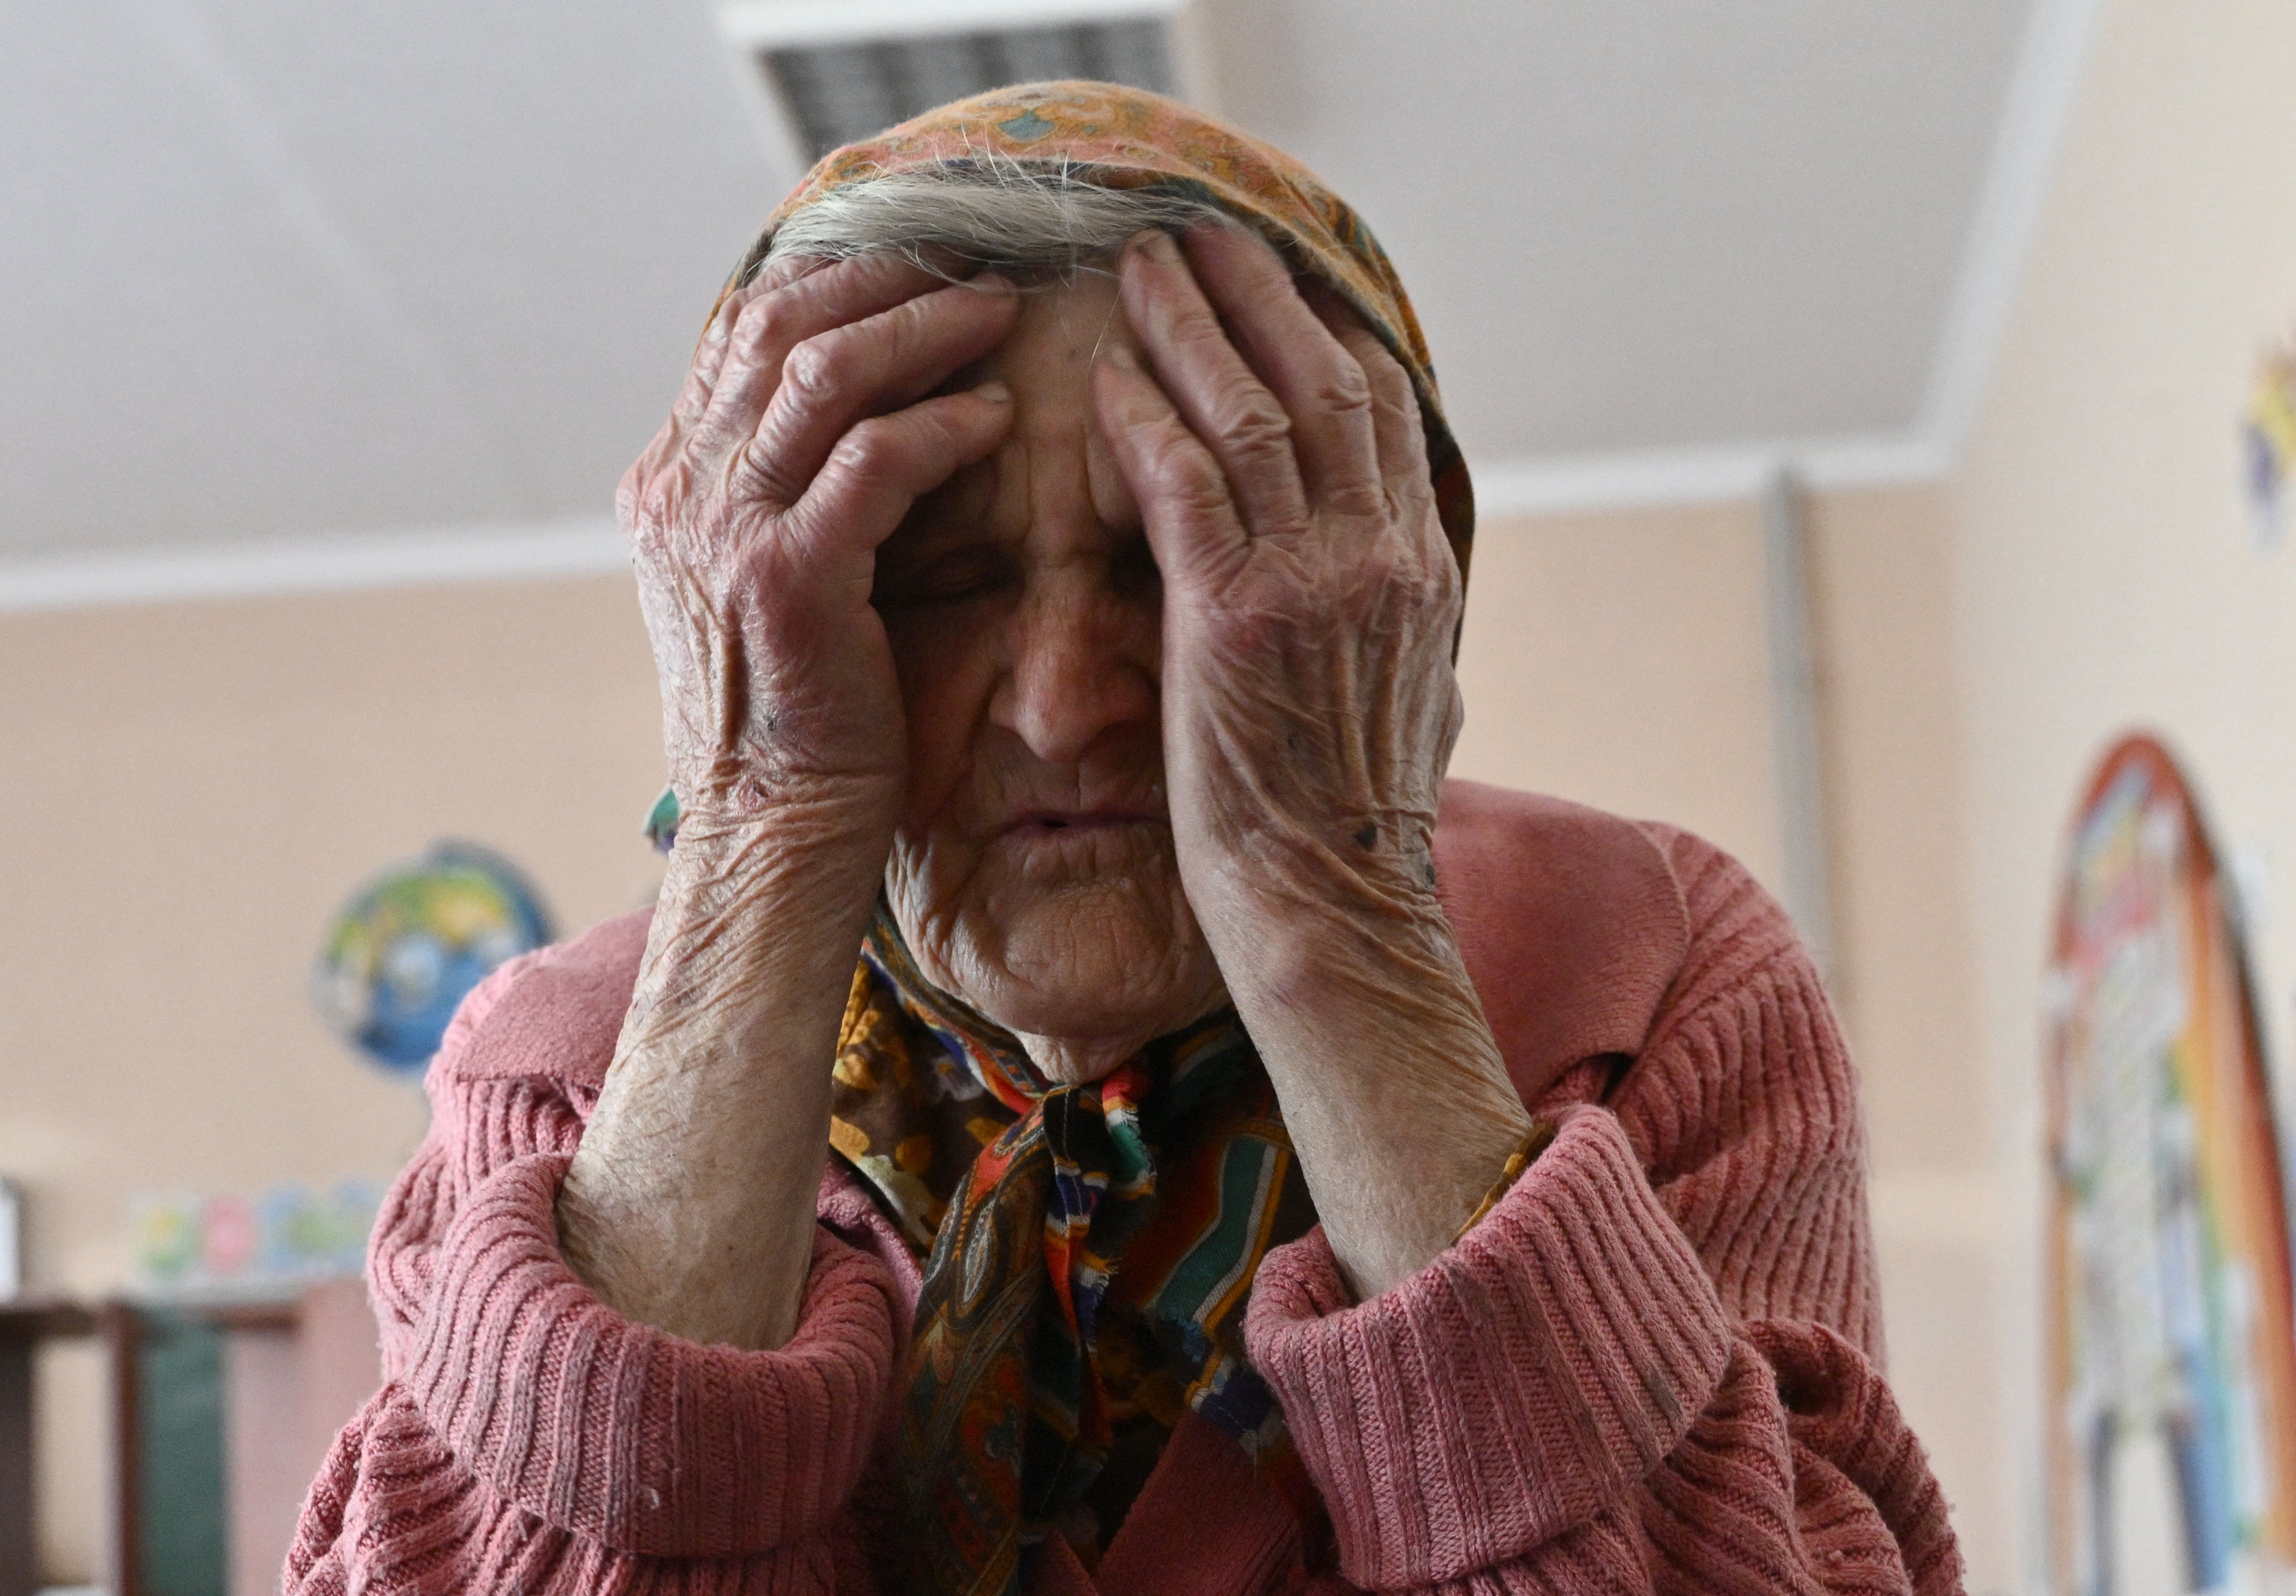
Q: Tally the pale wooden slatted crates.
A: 0